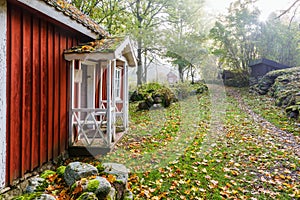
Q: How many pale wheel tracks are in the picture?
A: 2